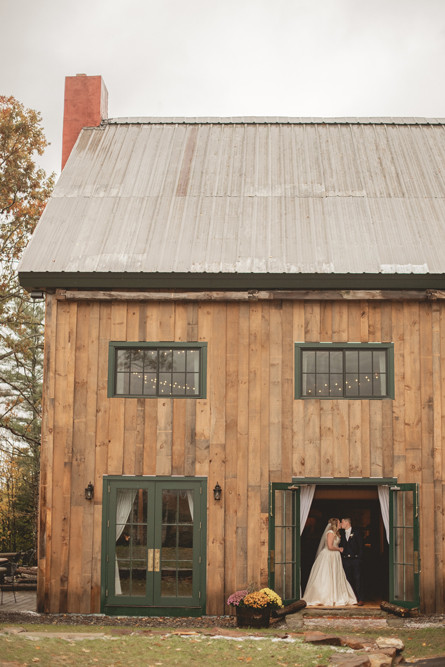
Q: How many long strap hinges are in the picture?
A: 0